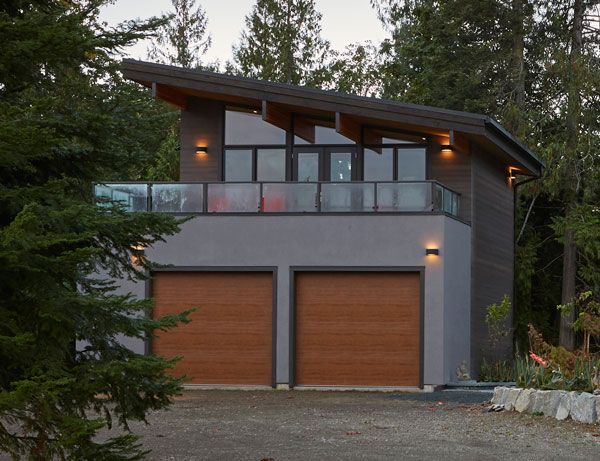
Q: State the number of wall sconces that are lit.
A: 5